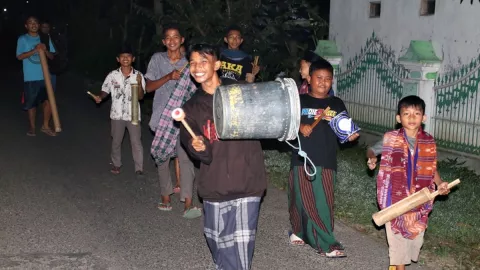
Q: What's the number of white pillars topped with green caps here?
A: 2